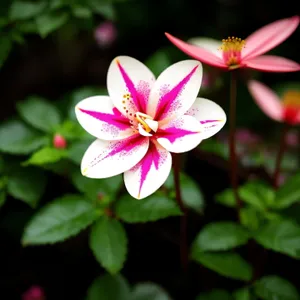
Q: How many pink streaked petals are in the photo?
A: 7